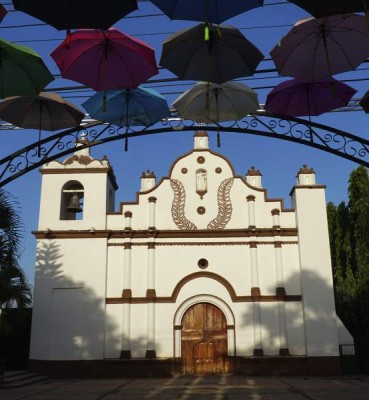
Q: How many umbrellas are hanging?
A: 13